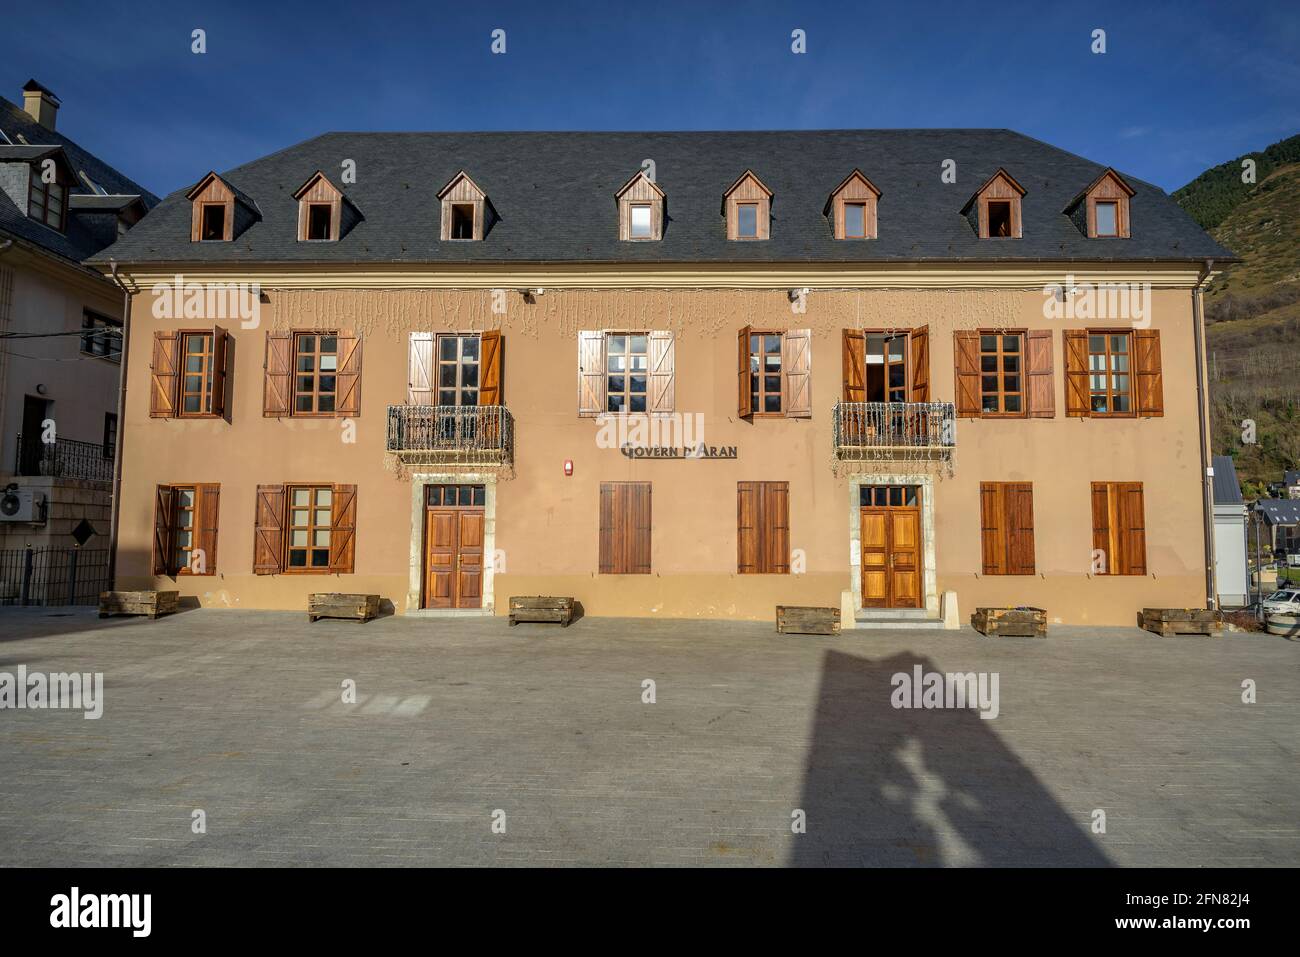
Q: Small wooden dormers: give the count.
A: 8